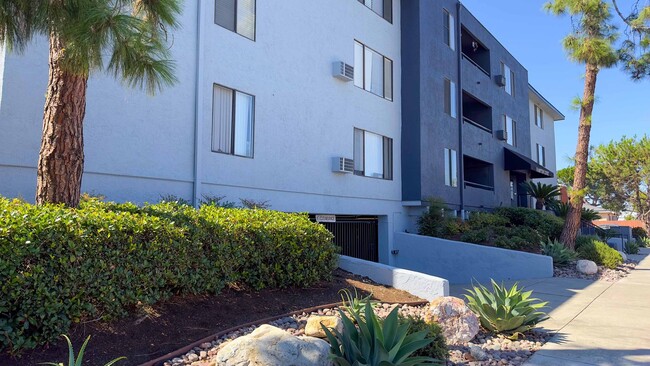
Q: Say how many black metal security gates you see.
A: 1